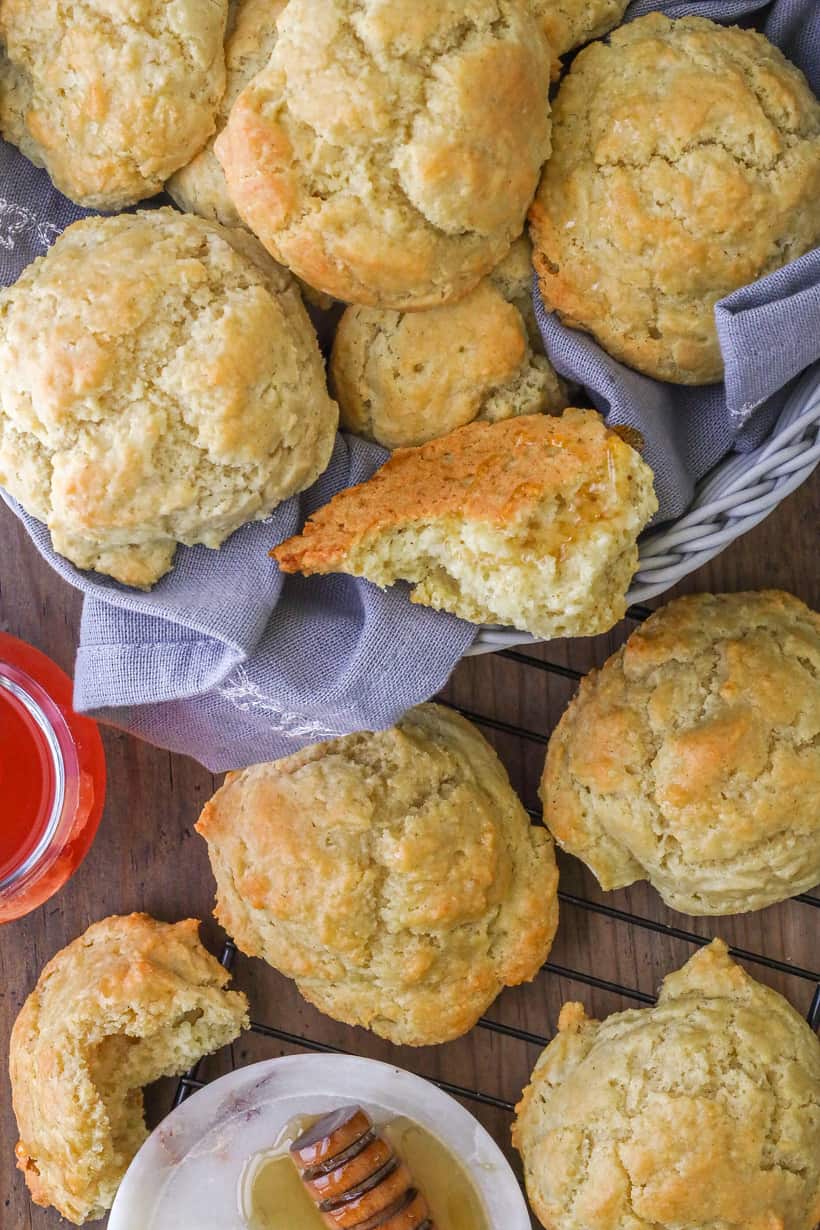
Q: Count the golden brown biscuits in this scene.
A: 12